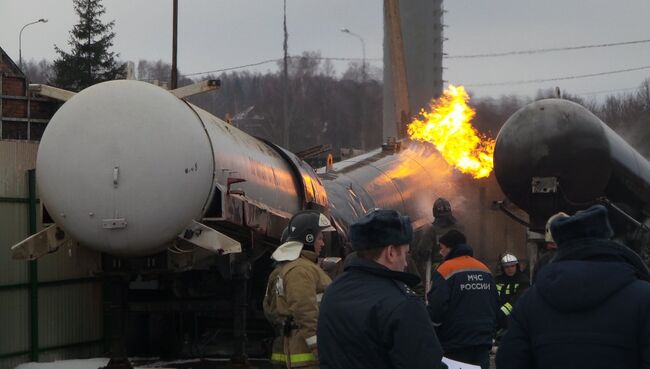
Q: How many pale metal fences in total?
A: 1